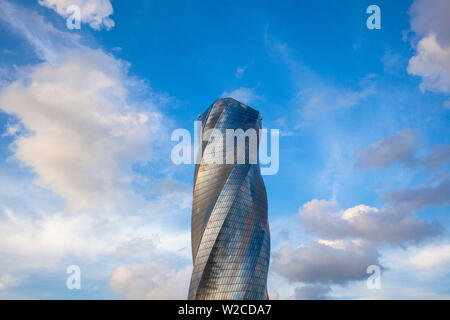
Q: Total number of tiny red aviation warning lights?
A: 2